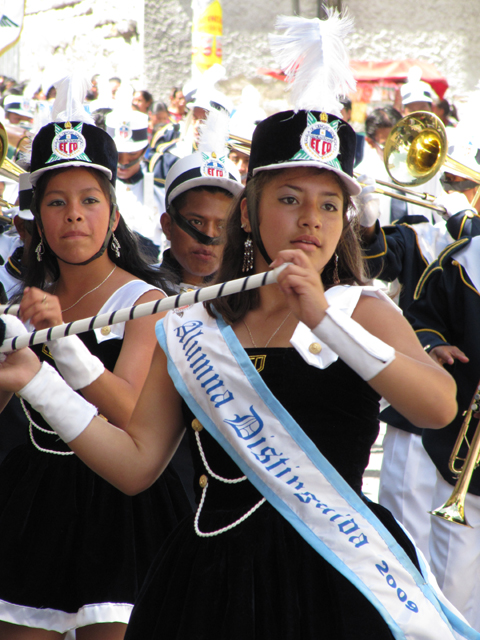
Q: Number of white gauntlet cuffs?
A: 3